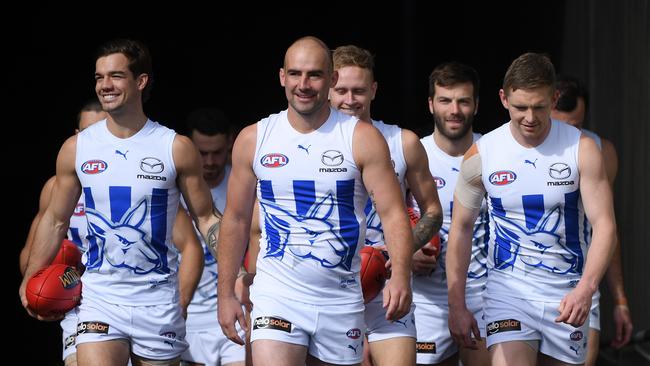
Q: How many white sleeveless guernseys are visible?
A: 8